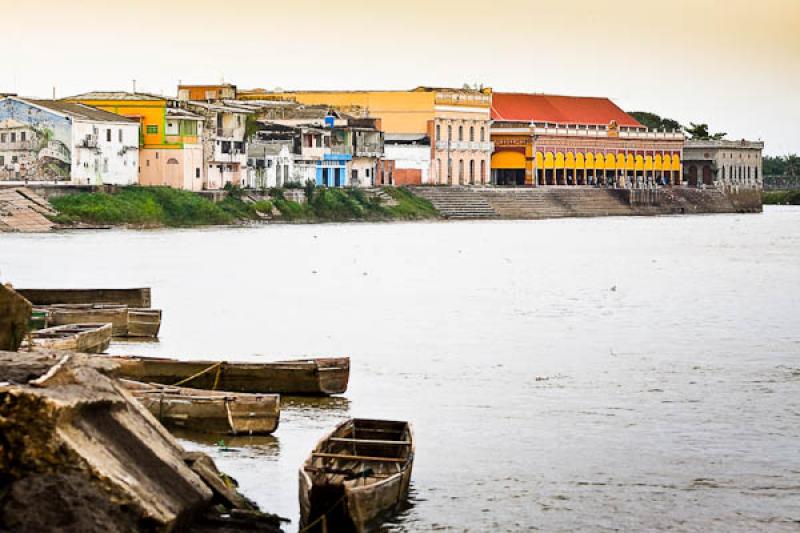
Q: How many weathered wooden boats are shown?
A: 6